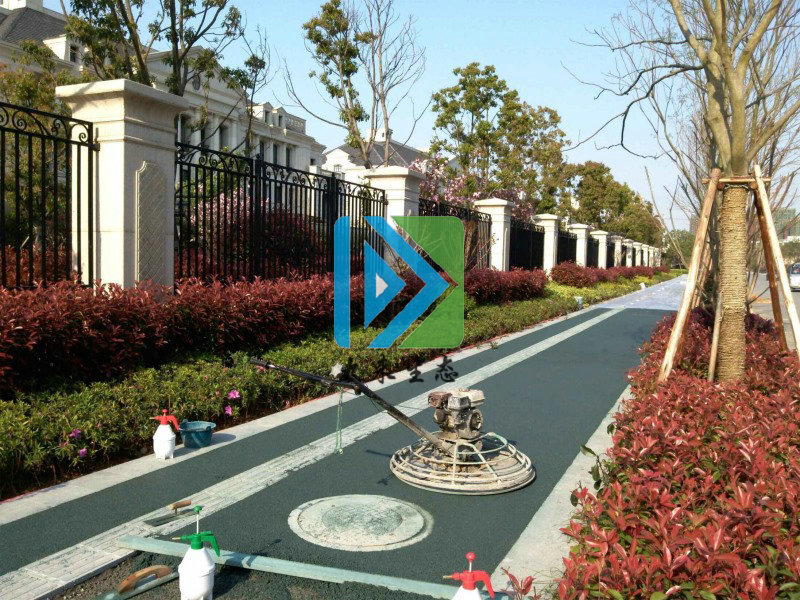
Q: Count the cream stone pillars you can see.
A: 12